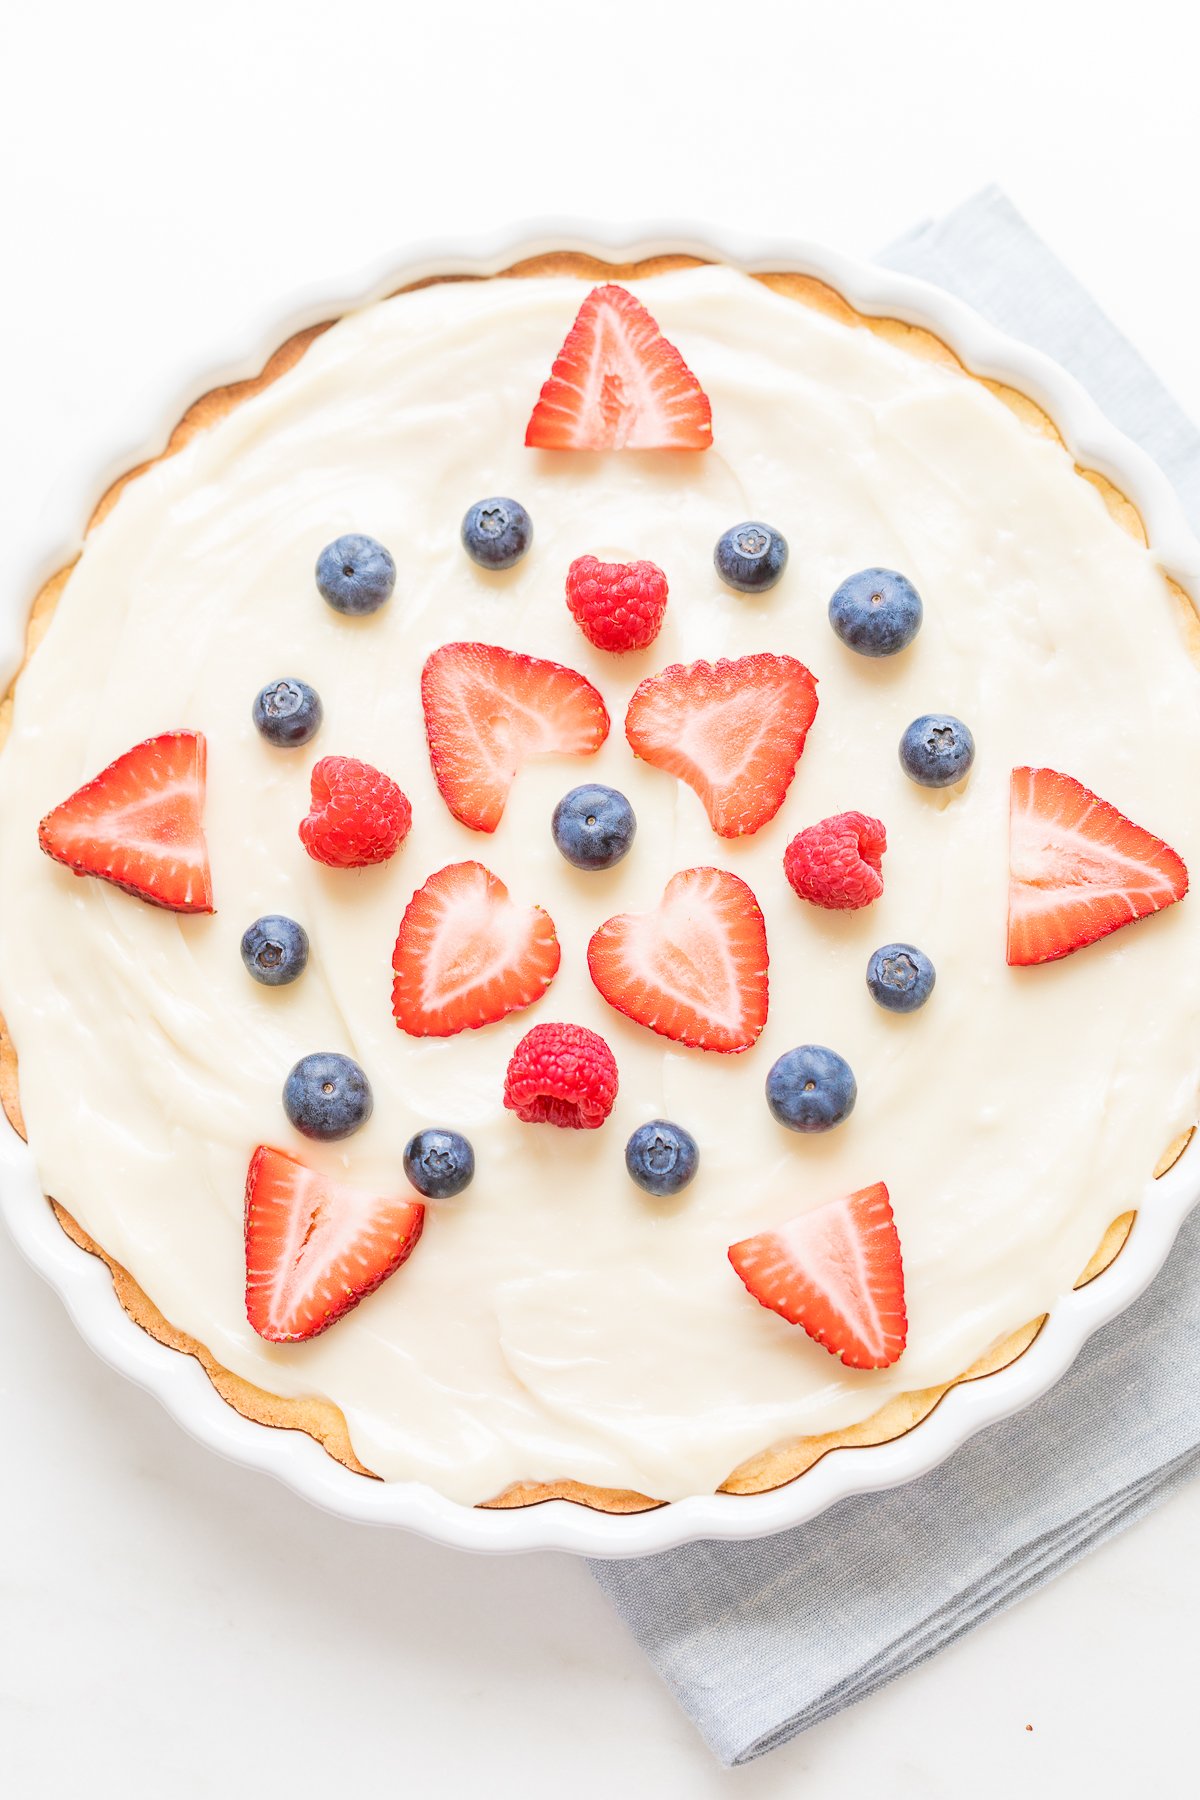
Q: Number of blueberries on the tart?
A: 13